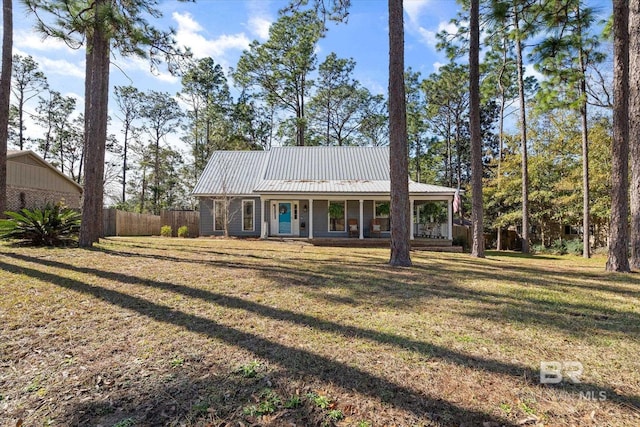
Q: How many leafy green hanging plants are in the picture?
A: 3